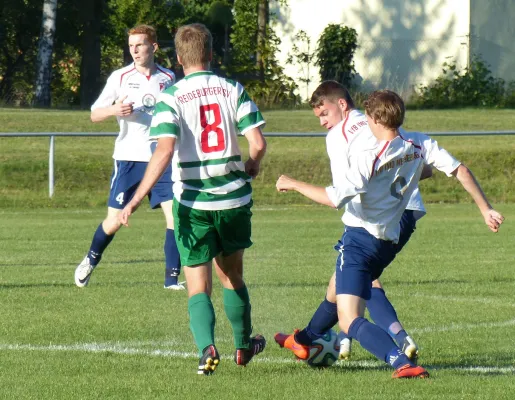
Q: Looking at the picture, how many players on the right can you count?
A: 2